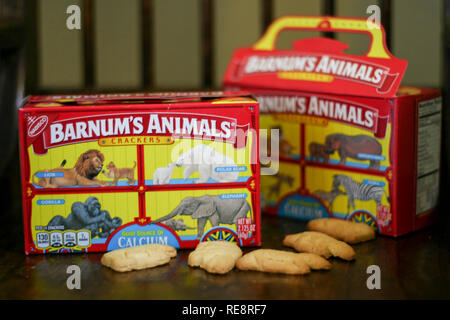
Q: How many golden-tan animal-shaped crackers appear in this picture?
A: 5